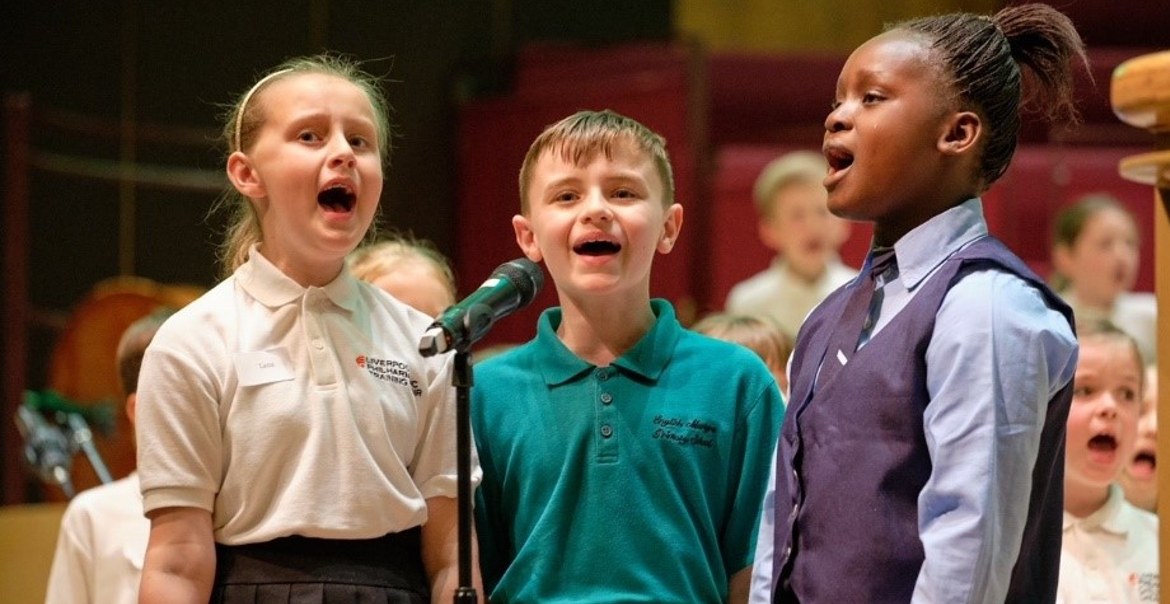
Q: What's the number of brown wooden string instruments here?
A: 1